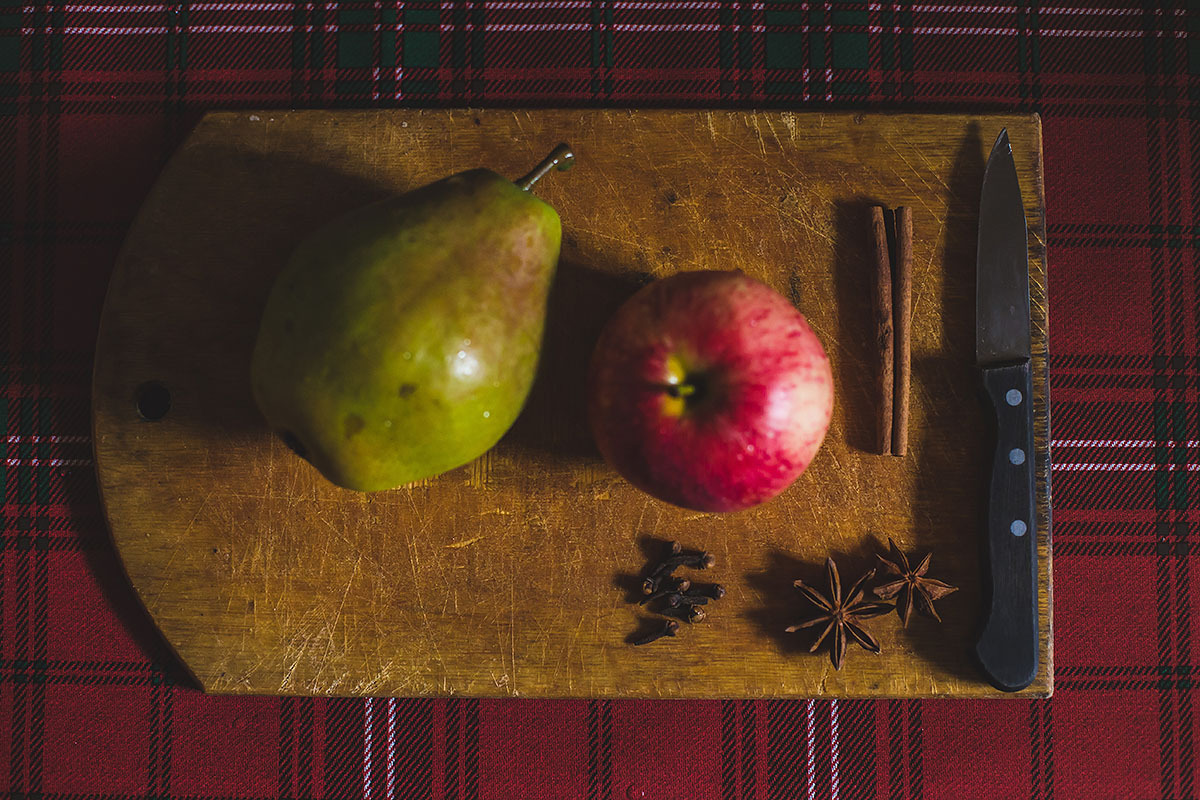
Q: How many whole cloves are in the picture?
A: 8